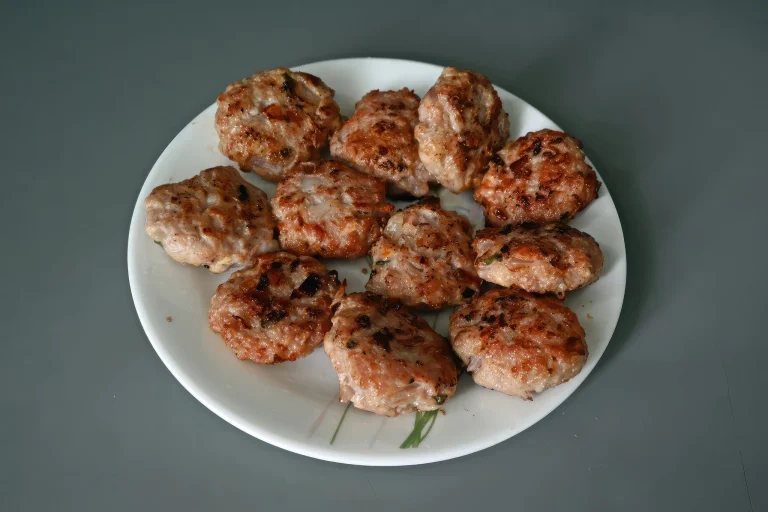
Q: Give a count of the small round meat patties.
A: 11